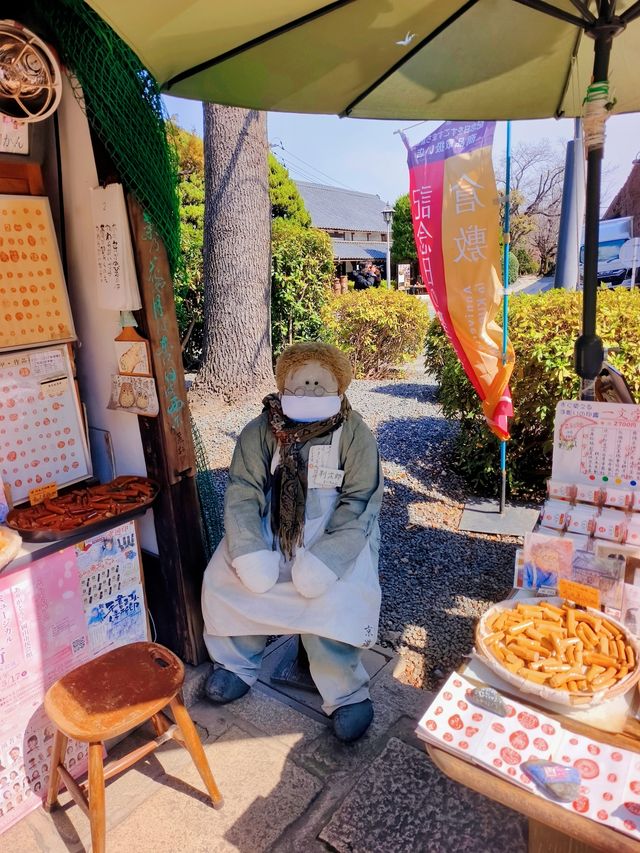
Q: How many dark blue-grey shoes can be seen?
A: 2